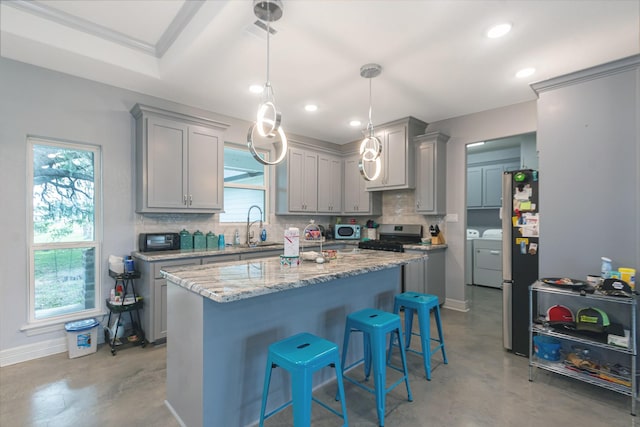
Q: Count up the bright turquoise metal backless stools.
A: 3